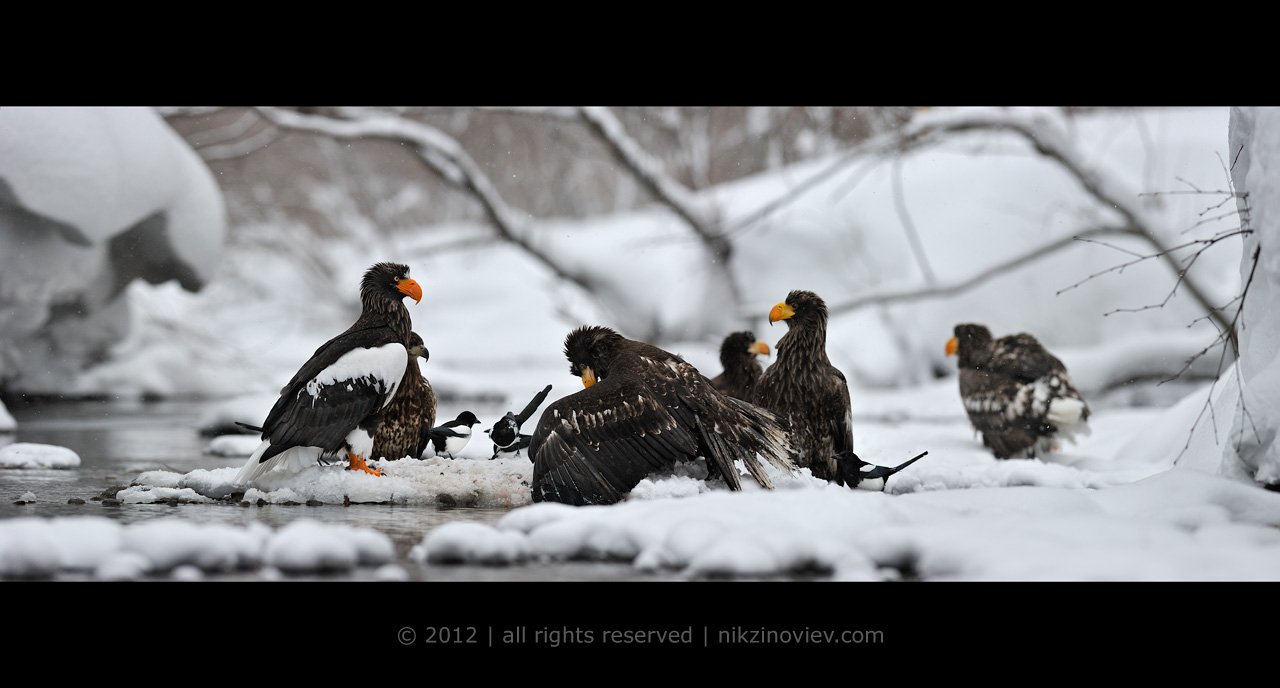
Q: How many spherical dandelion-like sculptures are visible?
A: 0